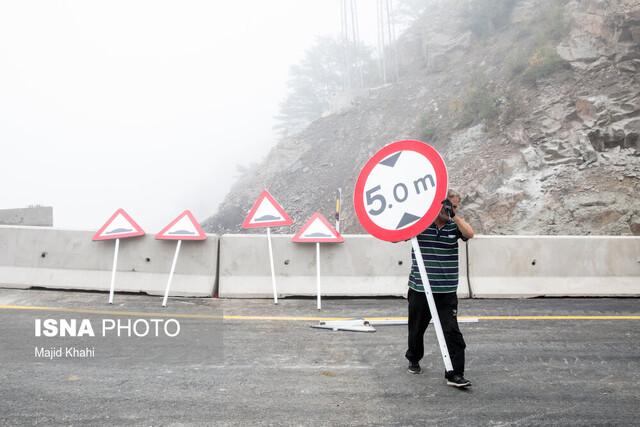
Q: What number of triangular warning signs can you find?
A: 4